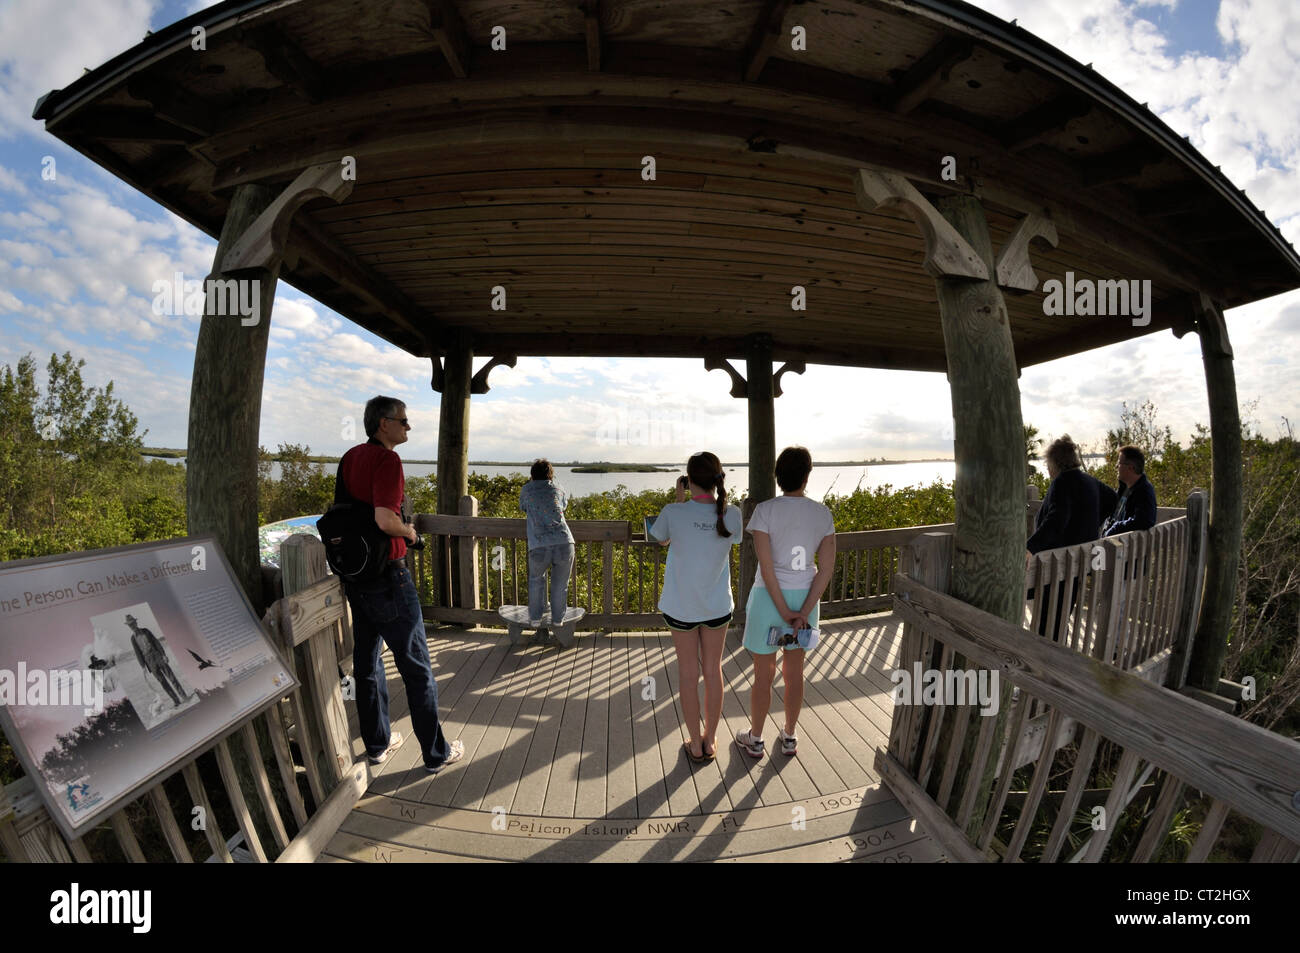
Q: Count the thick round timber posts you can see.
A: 5